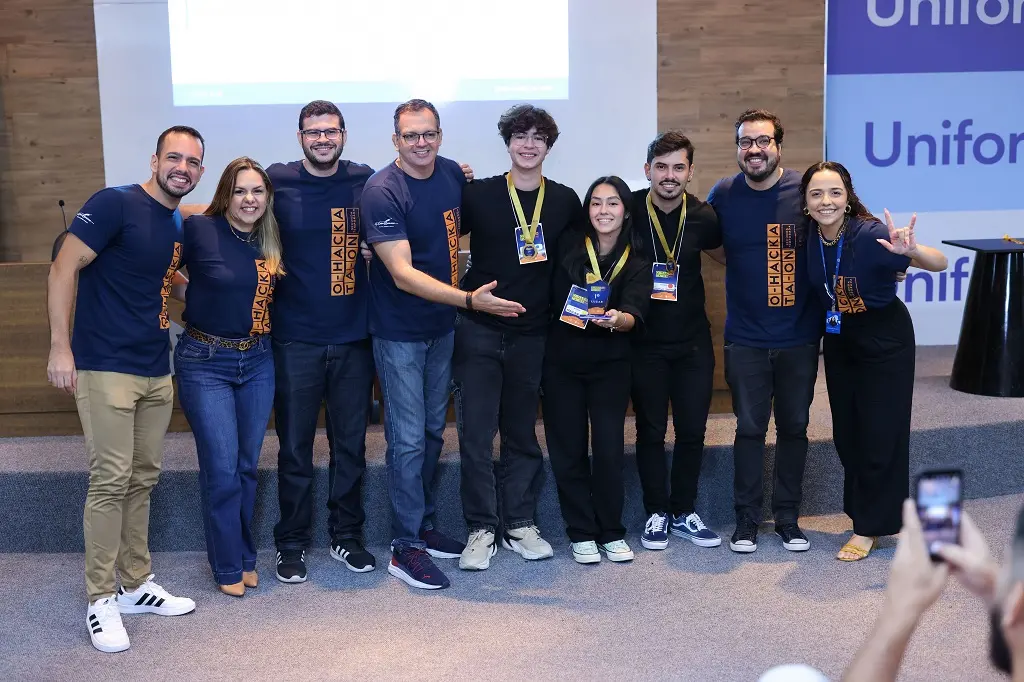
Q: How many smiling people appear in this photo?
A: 9